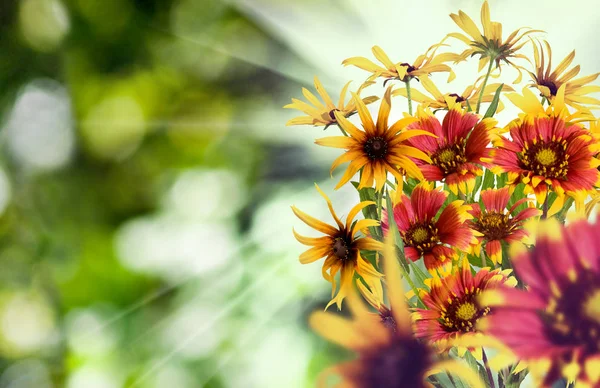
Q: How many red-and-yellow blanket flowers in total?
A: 6